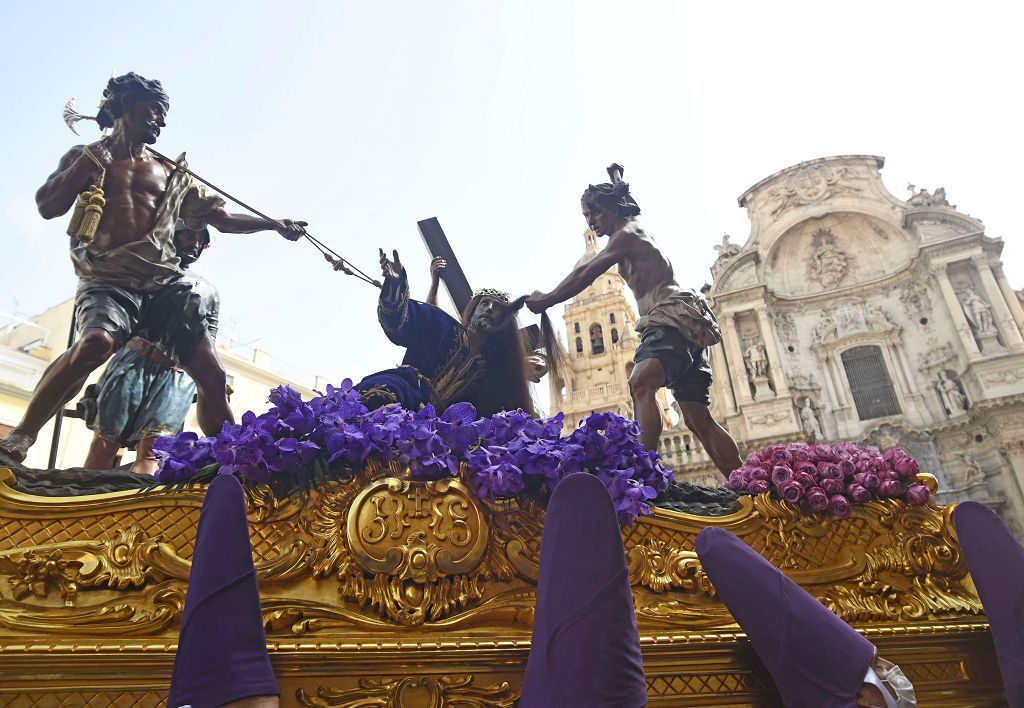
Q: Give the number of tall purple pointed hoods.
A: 4